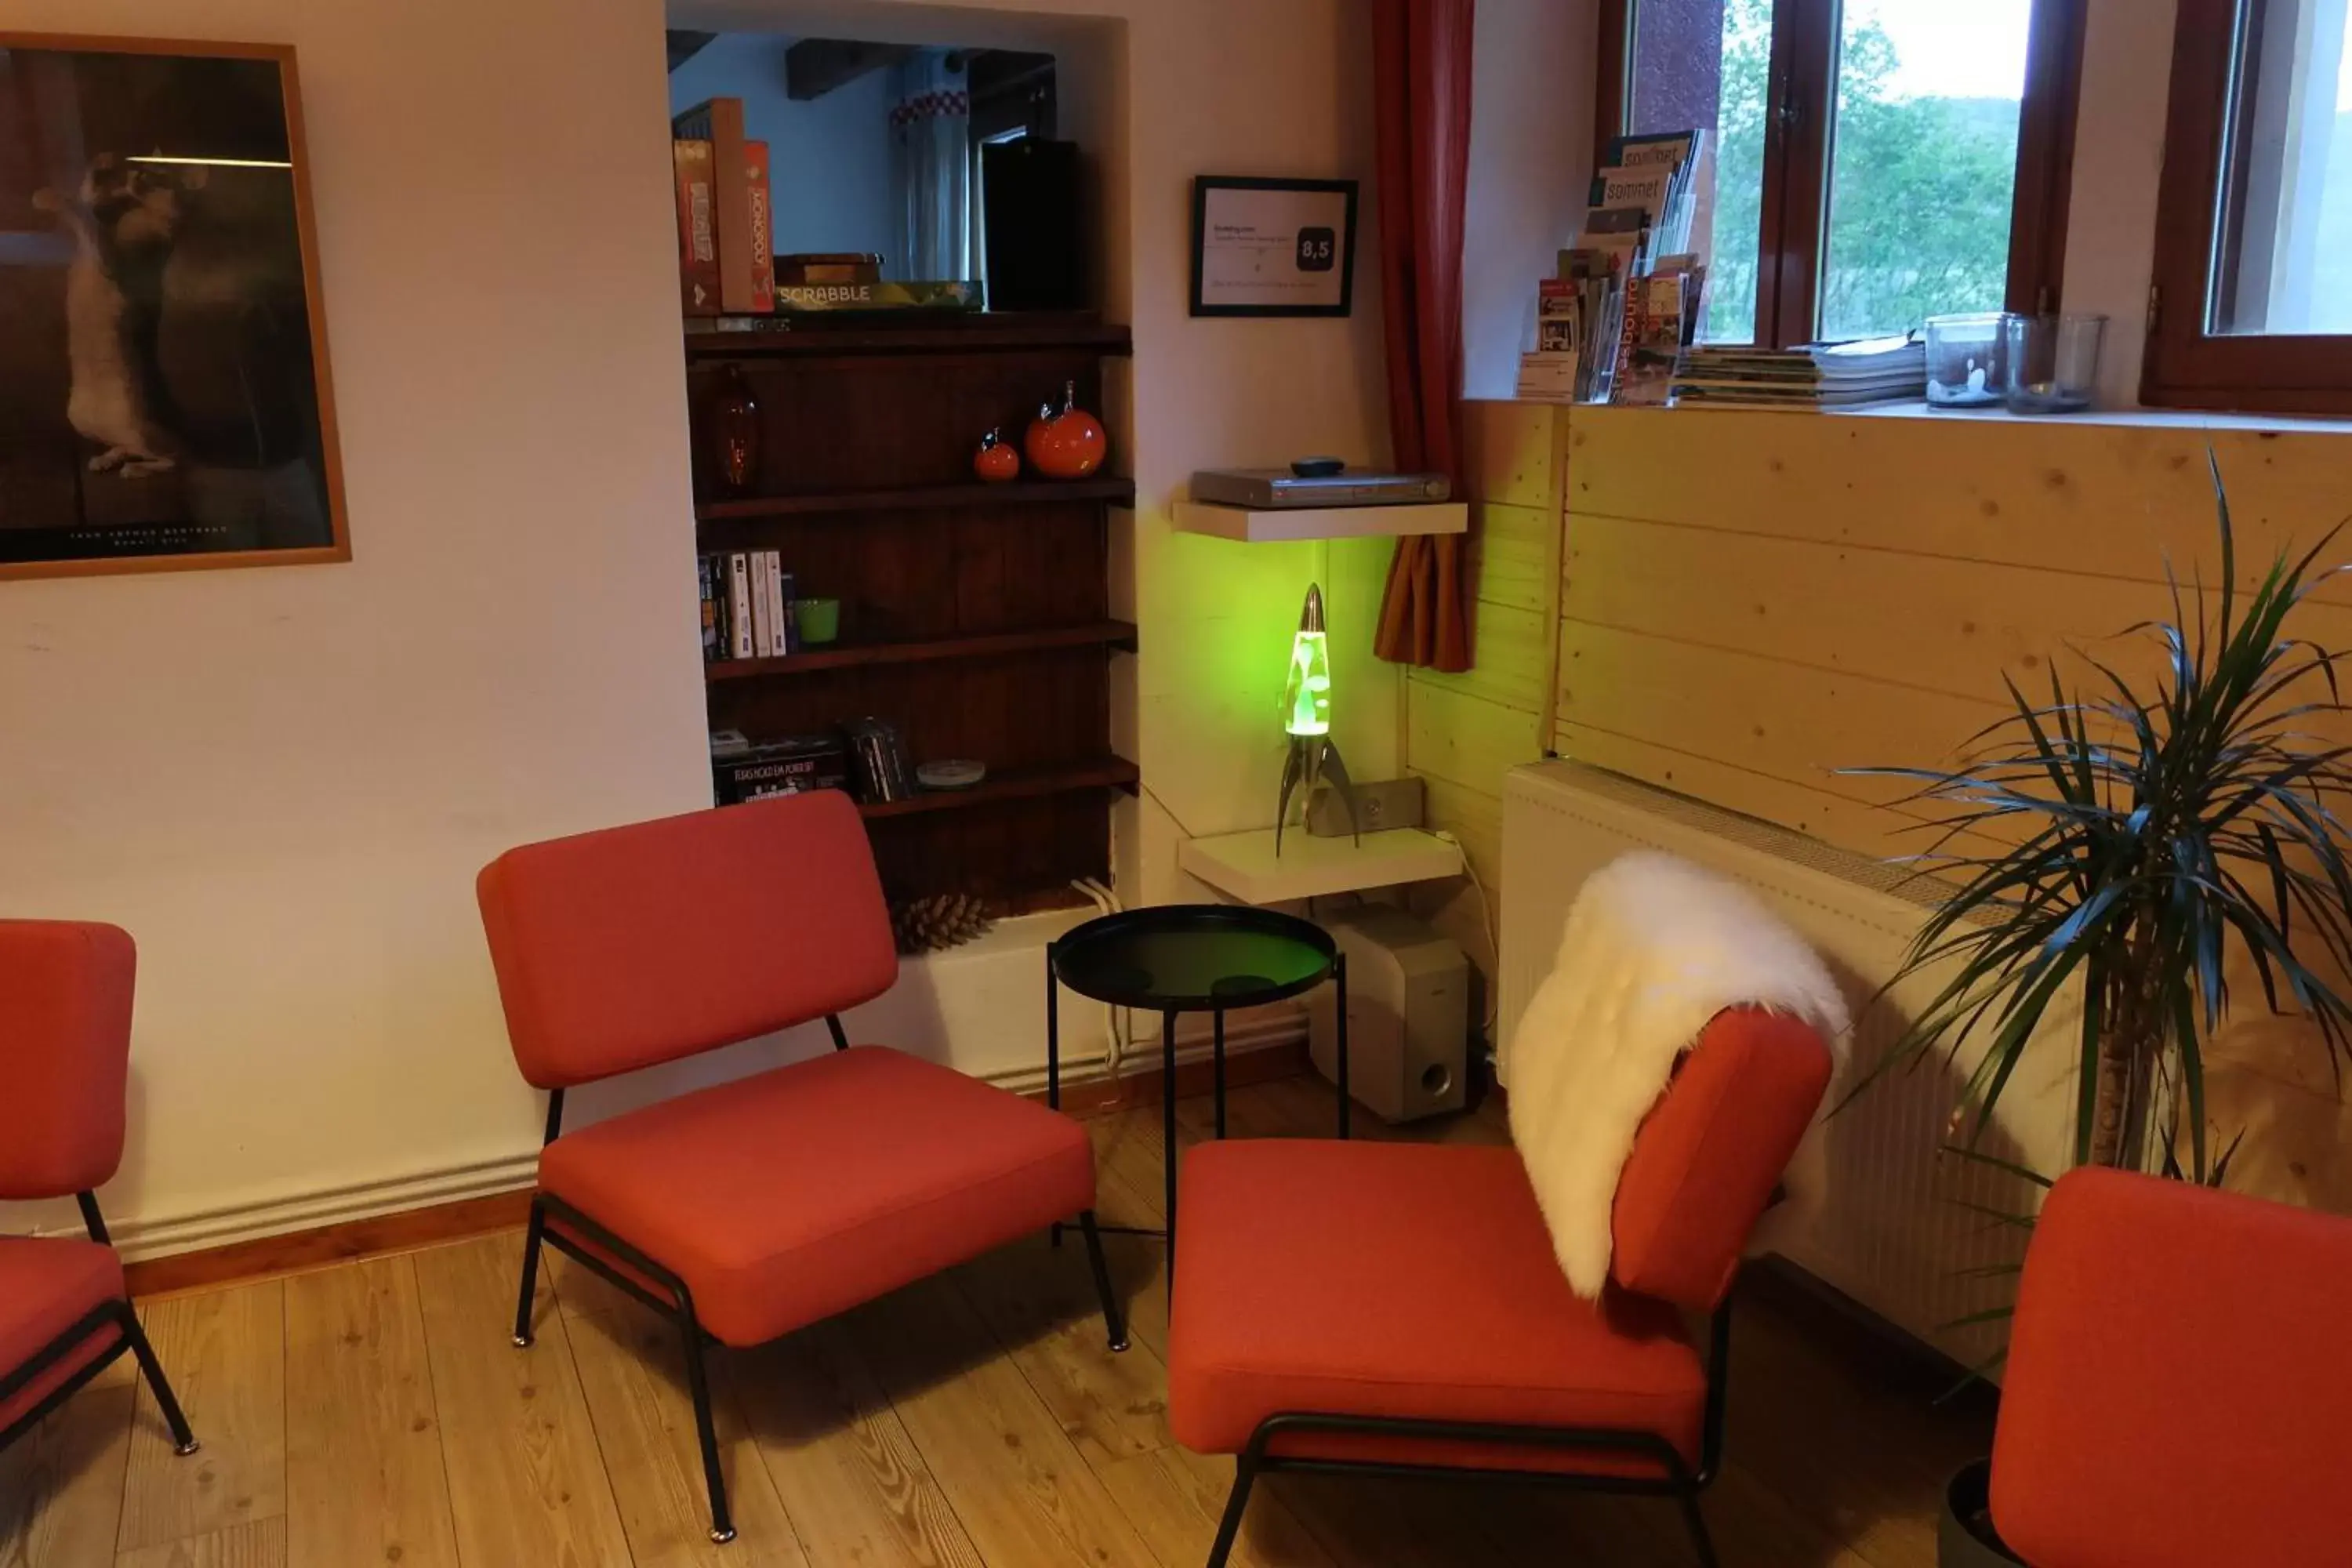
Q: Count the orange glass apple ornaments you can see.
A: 2